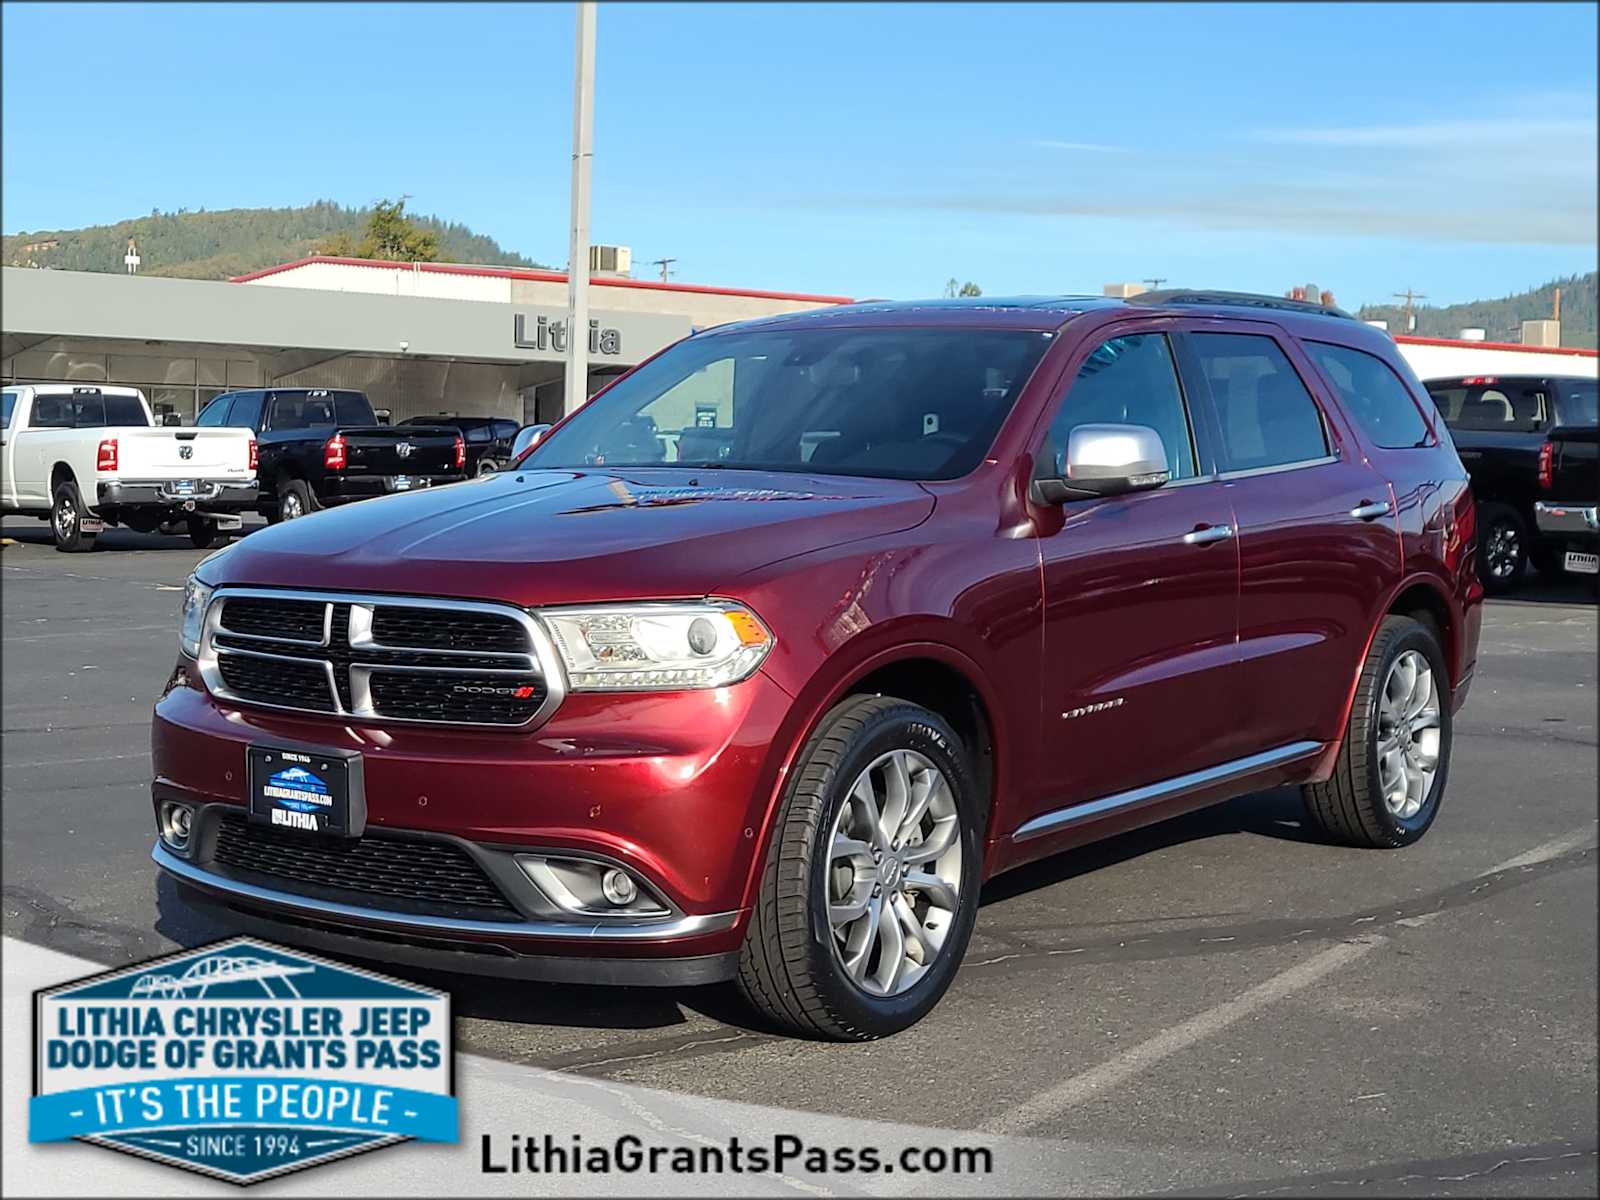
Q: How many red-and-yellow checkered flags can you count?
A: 0